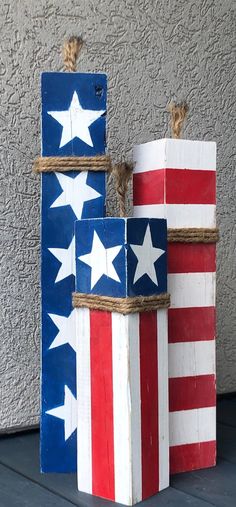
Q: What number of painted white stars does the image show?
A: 7